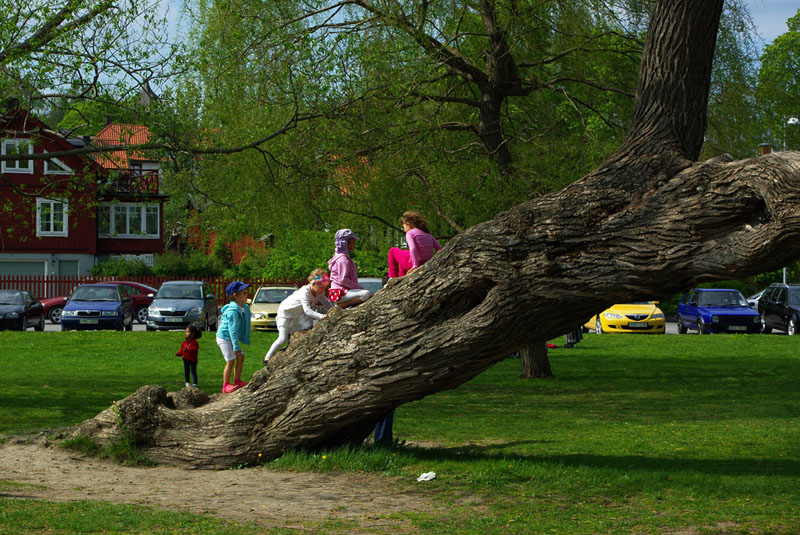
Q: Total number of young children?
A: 5